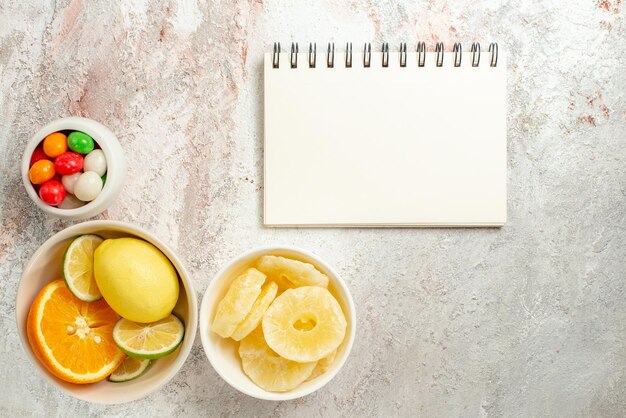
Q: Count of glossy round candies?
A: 11